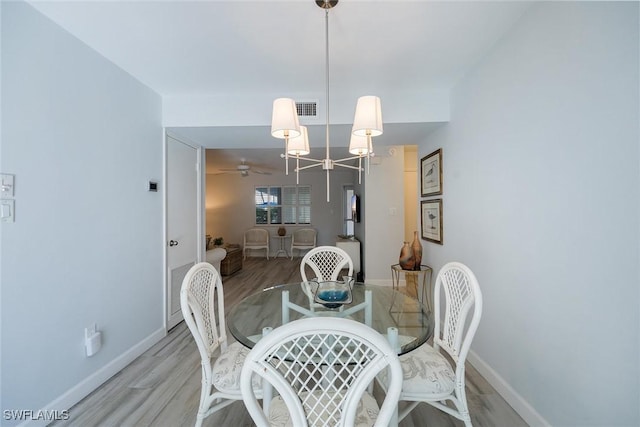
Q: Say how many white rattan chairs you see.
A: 4